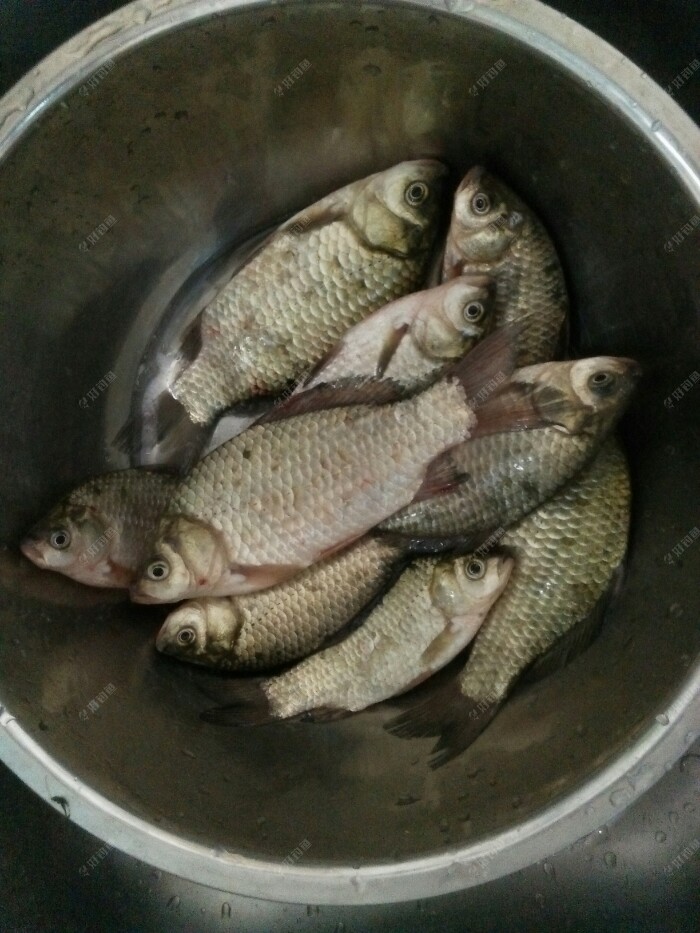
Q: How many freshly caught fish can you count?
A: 9